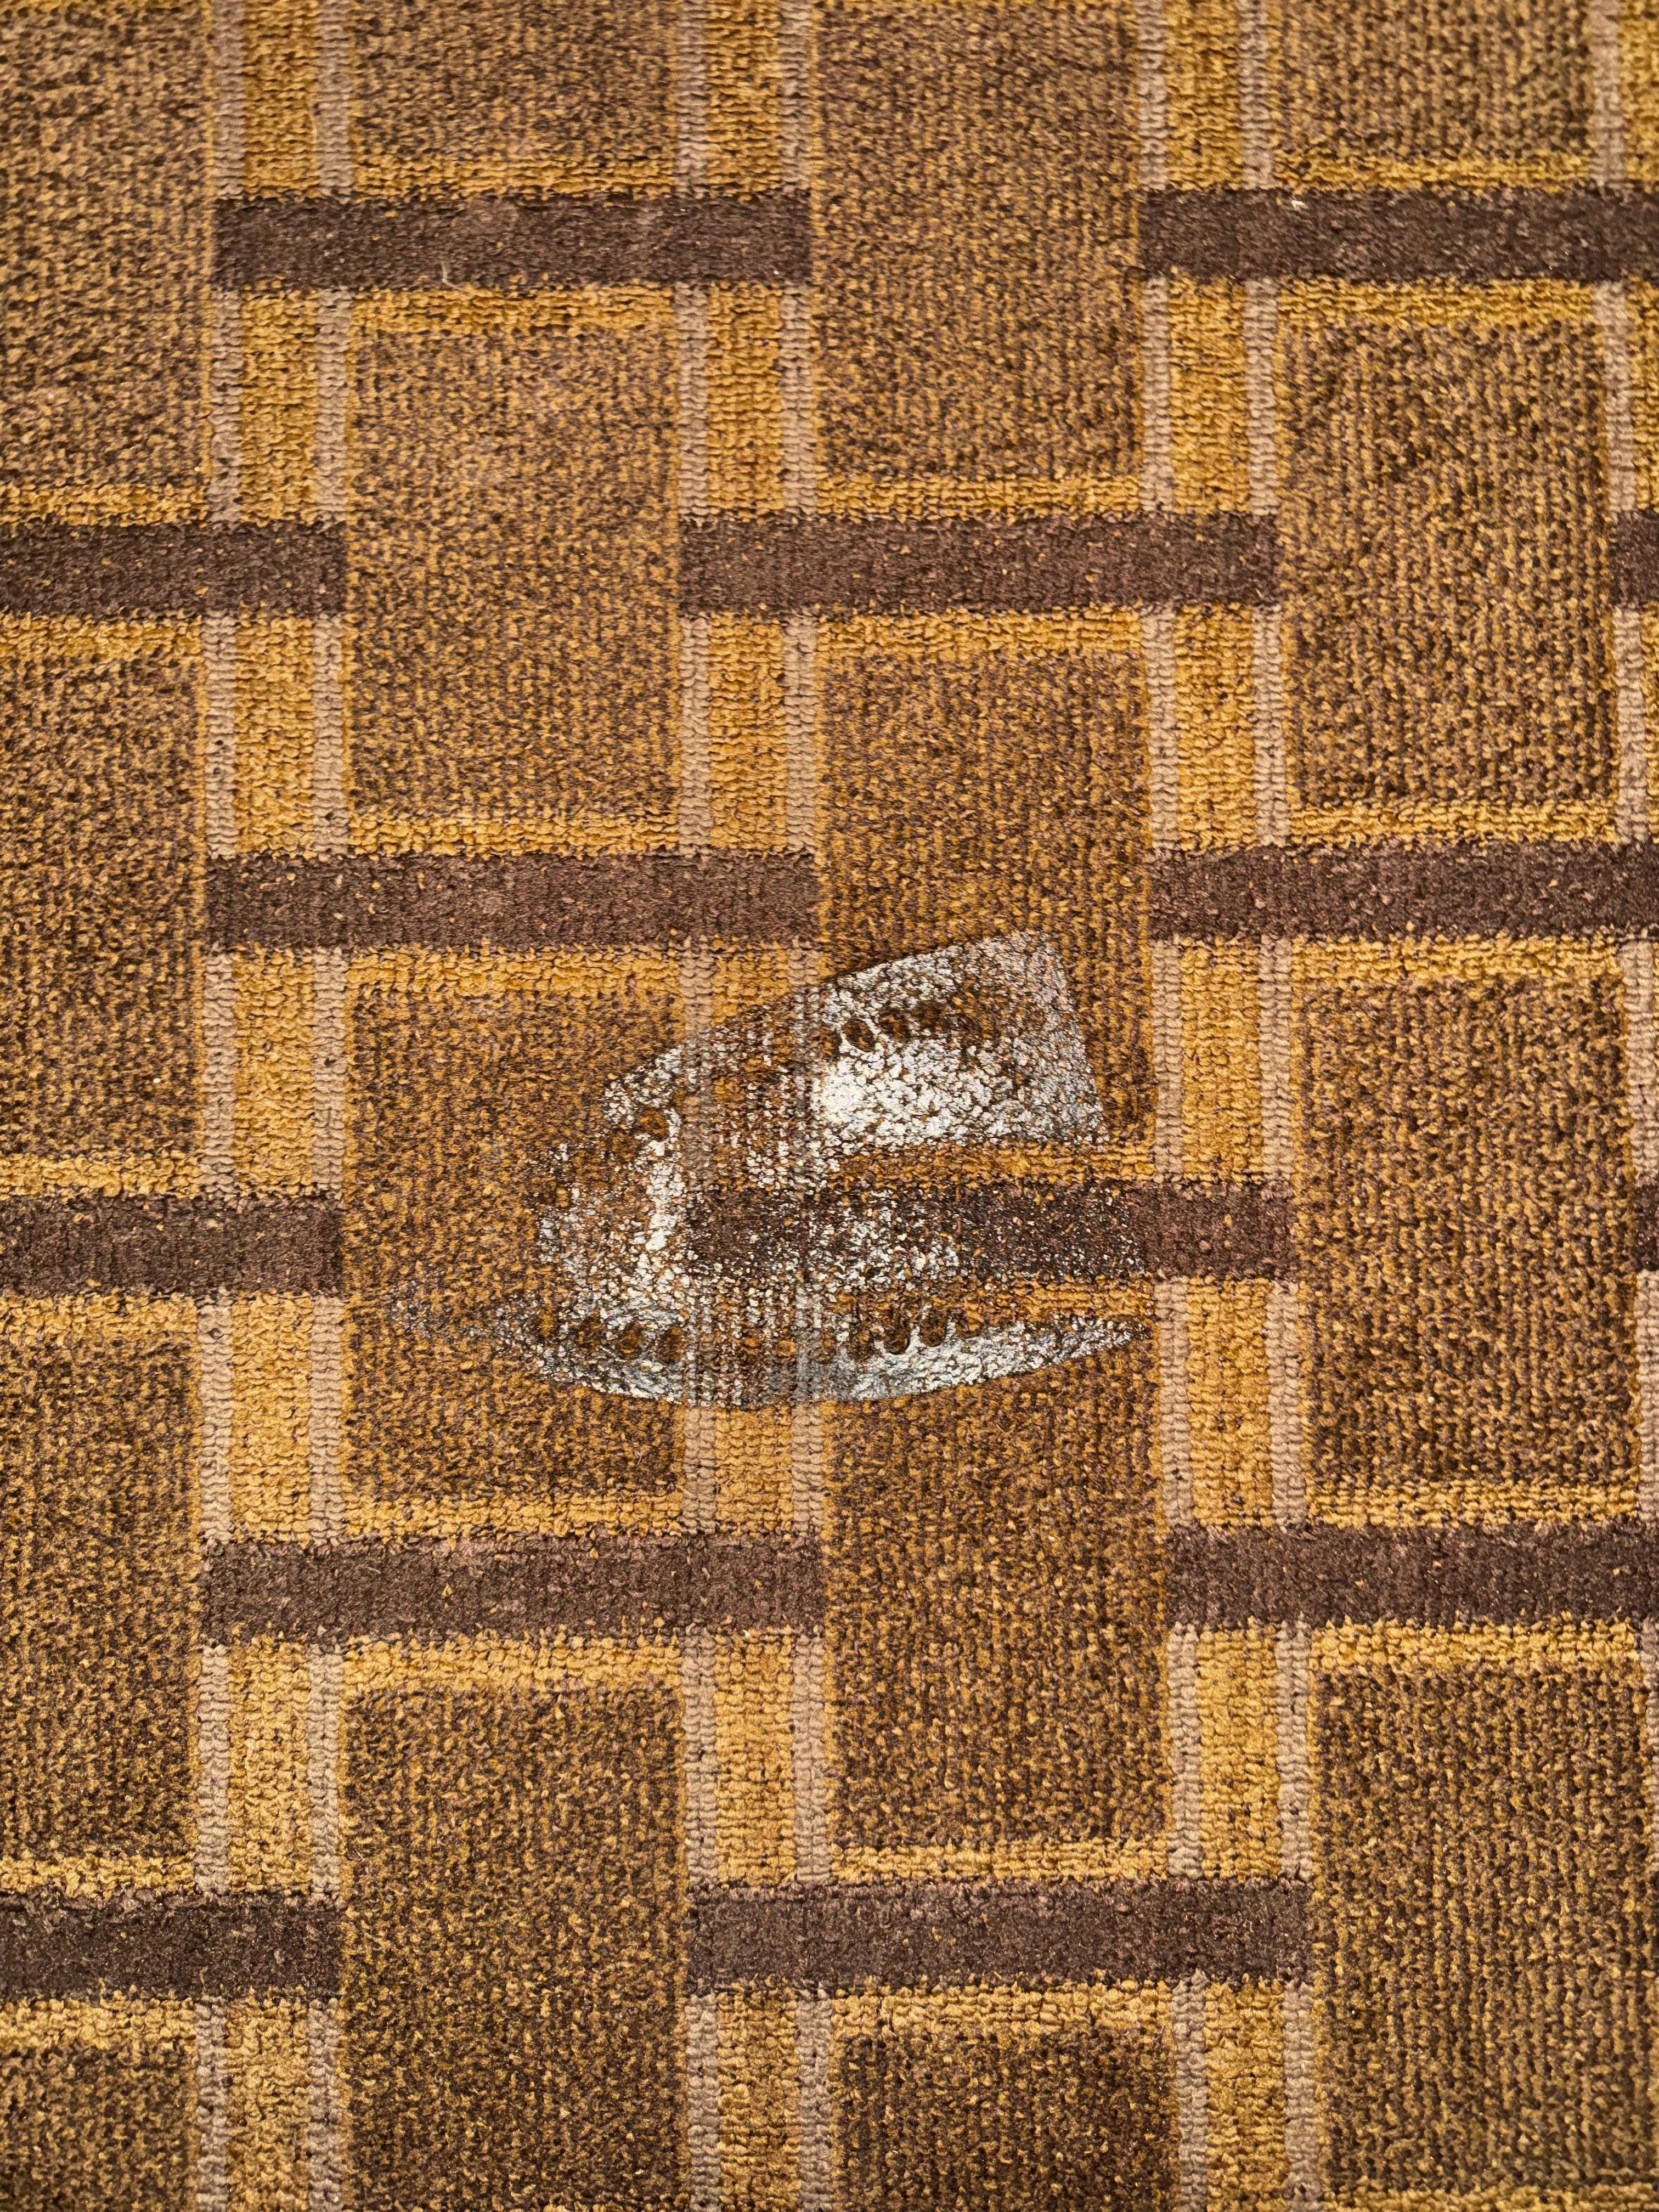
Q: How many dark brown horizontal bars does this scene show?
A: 14